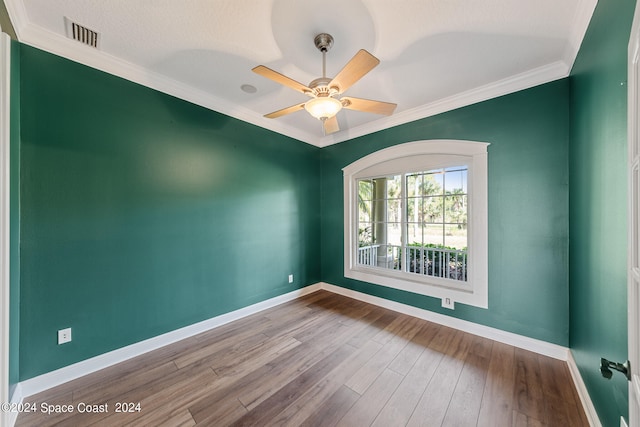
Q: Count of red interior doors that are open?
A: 0